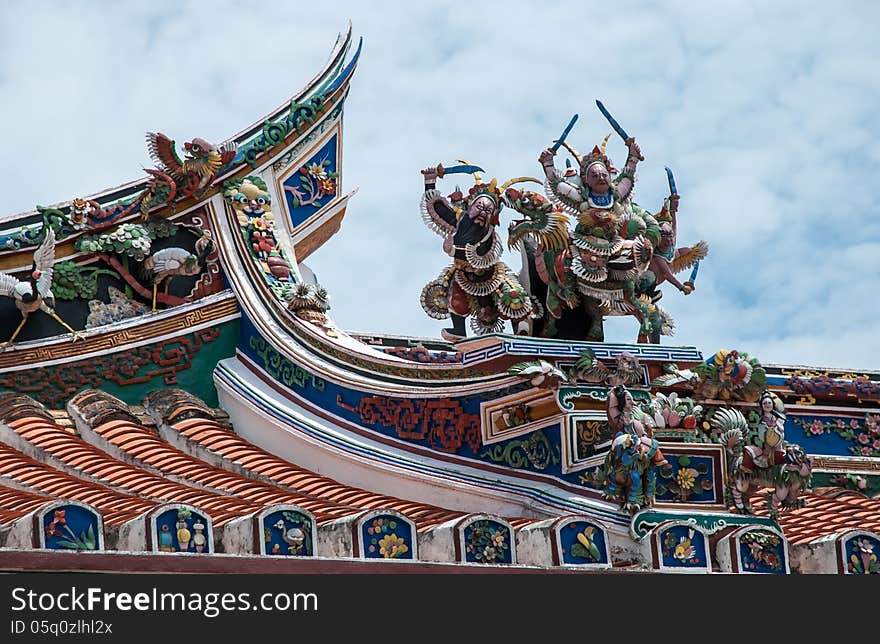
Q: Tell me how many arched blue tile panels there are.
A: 9